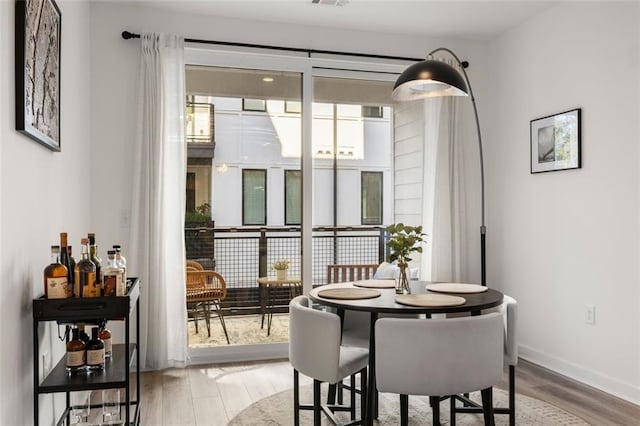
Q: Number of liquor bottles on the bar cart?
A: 11